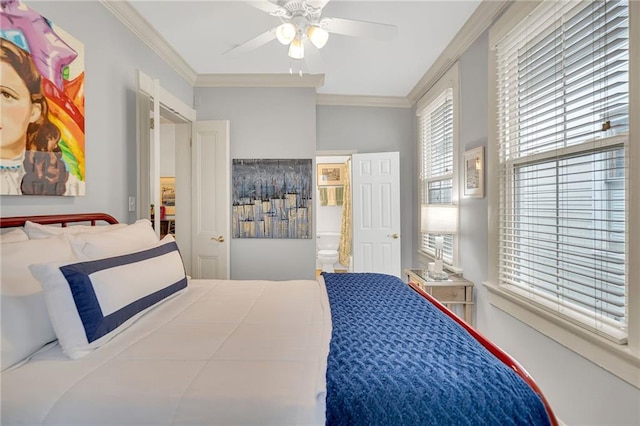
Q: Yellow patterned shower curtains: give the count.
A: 1